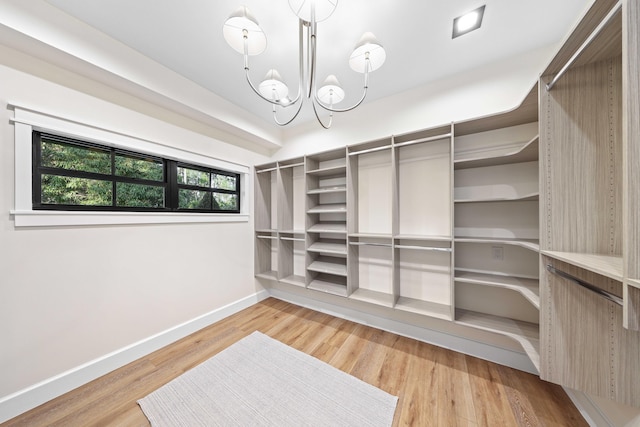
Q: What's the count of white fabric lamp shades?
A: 5